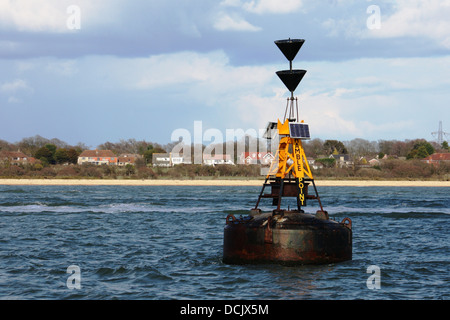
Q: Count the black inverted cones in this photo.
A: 2